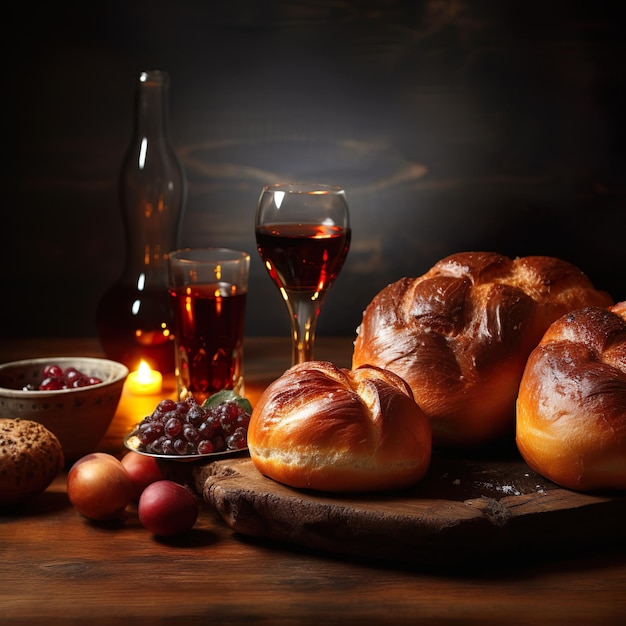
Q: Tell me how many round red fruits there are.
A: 3